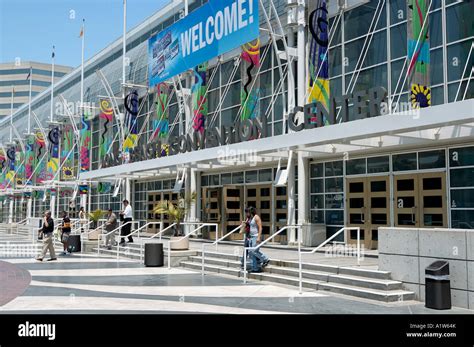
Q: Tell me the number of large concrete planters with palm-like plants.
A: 2